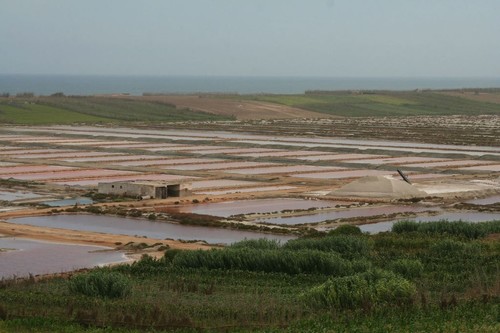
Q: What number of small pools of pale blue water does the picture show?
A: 2